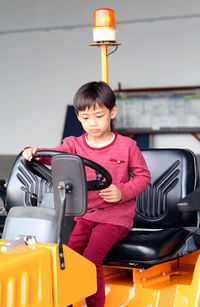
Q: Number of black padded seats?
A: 2